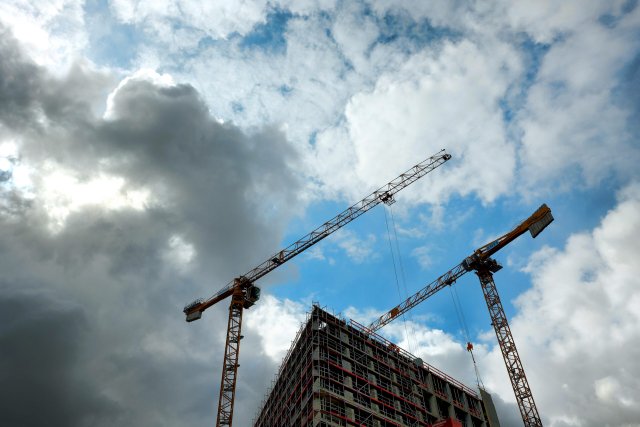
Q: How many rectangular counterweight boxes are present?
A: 2